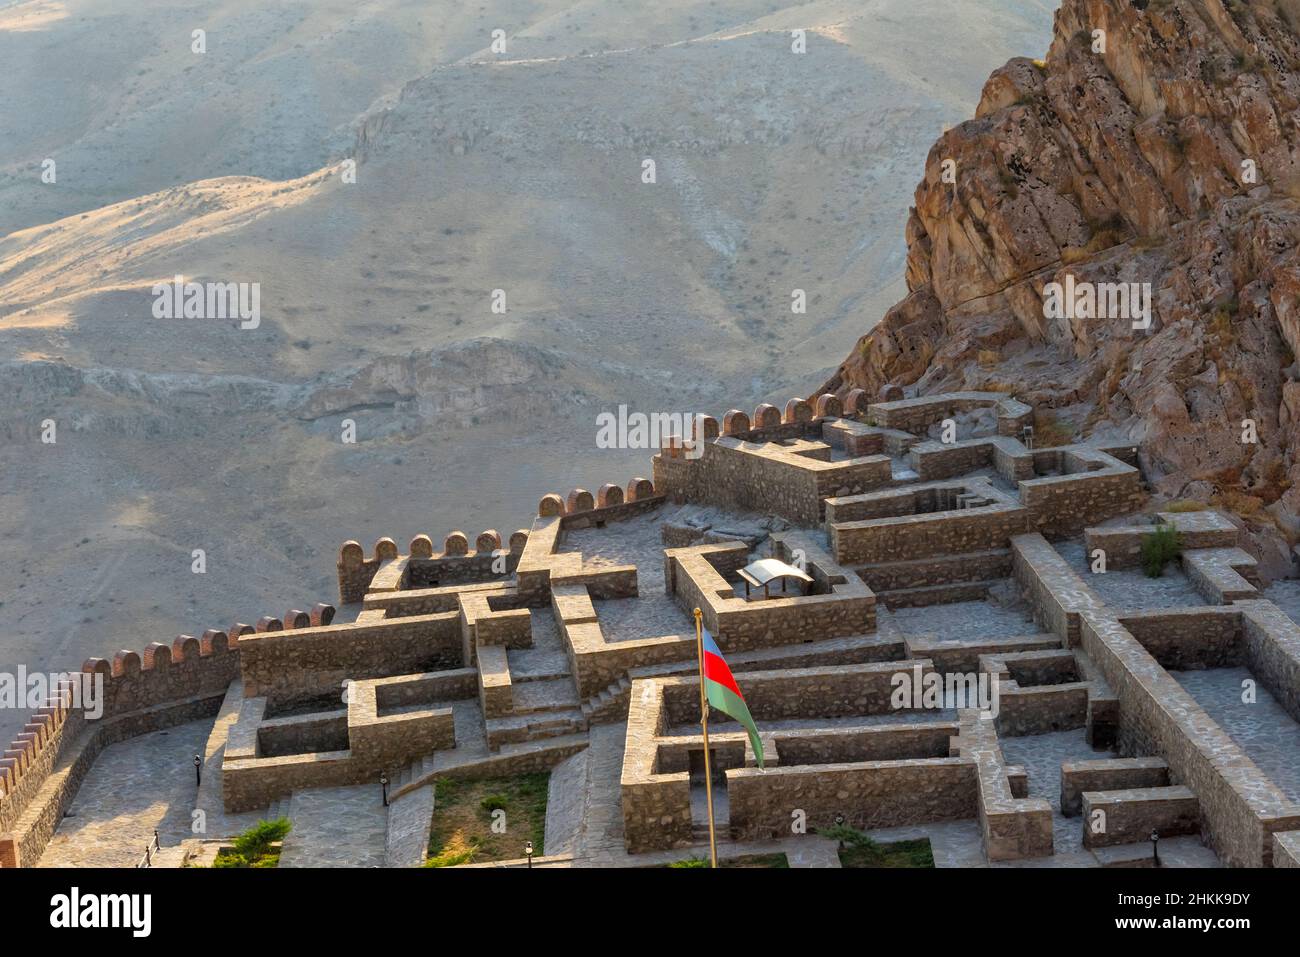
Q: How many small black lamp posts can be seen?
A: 5